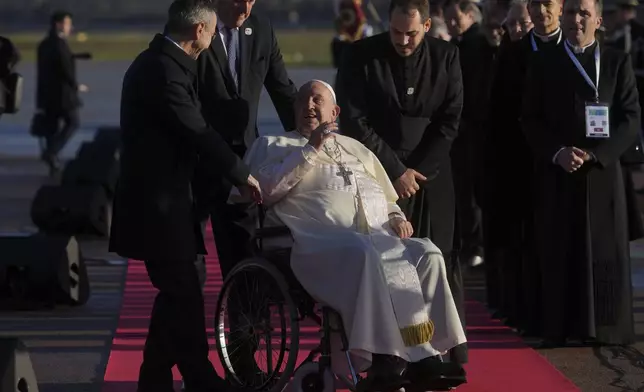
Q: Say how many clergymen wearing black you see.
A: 3